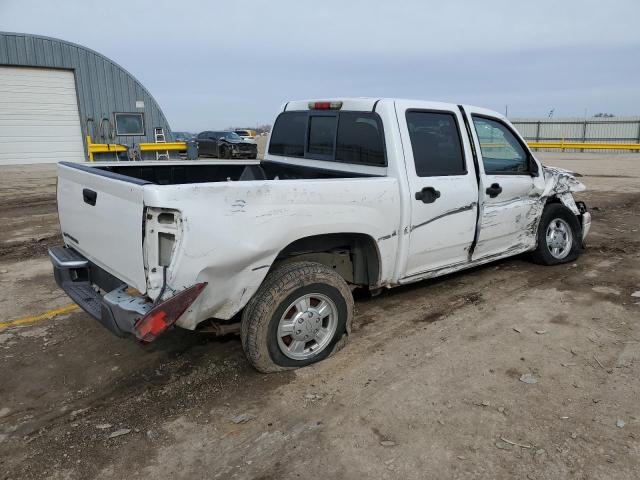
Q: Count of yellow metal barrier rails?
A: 3